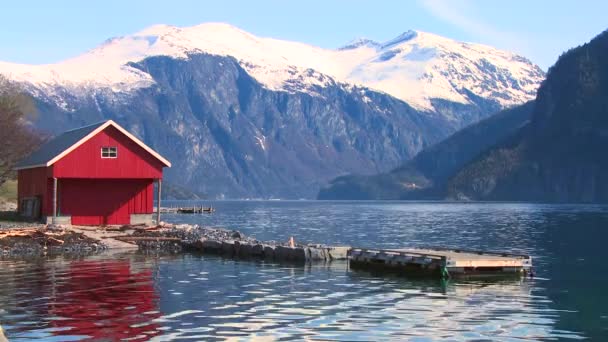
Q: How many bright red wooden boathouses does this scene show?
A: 1